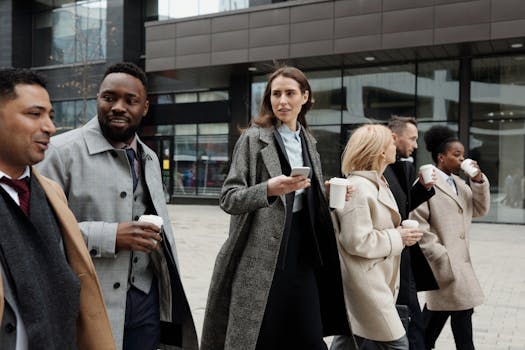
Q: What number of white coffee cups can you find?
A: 5